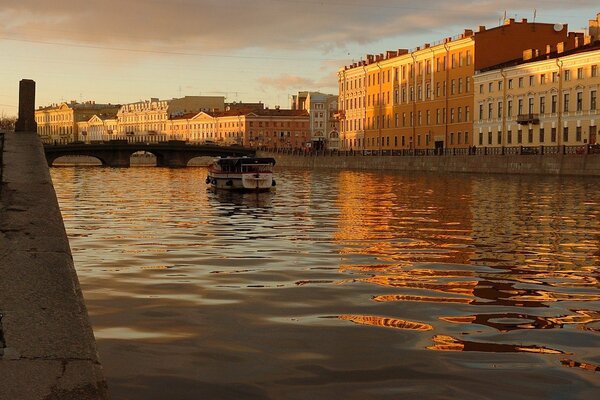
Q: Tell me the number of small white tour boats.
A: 1